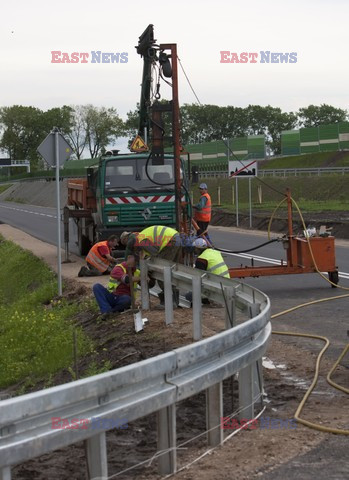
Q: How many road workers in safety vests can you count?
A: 5